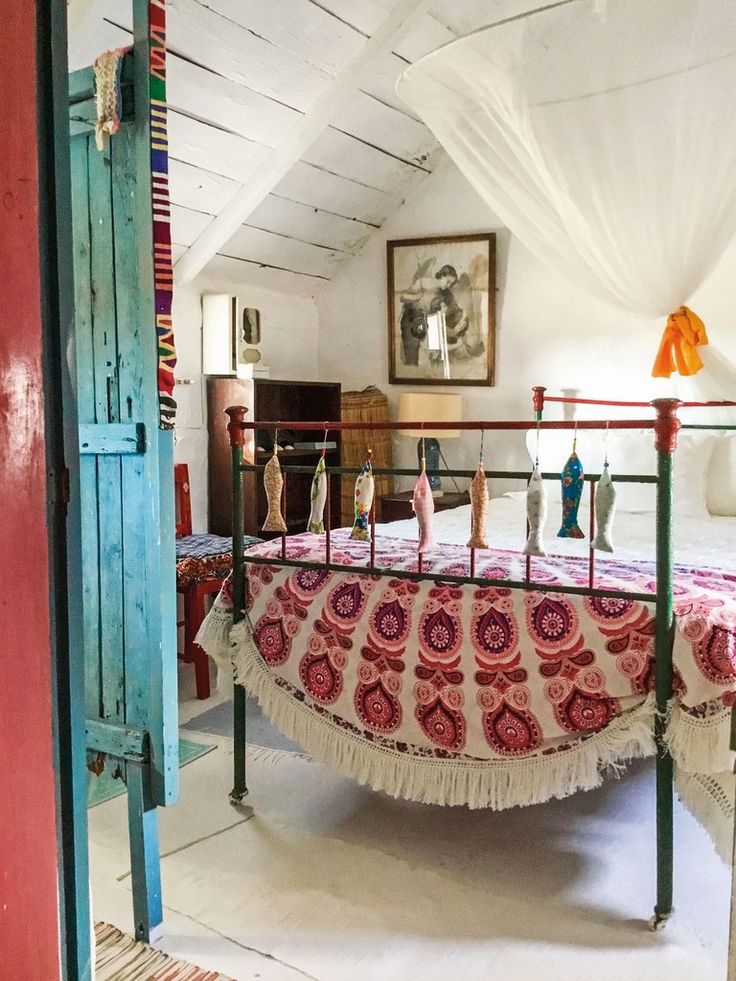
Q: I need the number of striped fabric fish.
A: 0